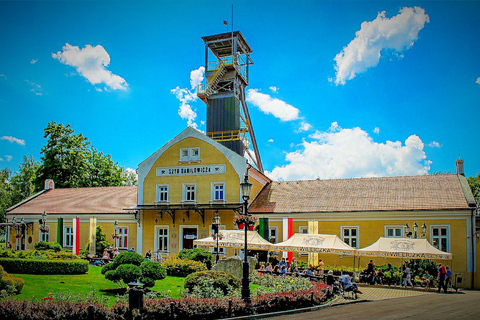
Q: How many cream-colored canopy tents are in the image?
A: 3